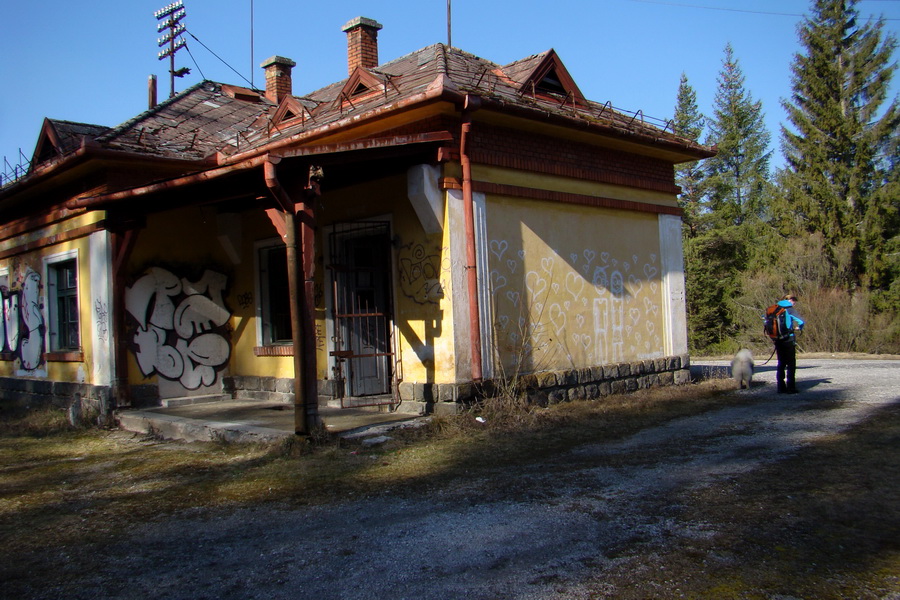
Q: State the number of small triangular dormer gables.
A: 4